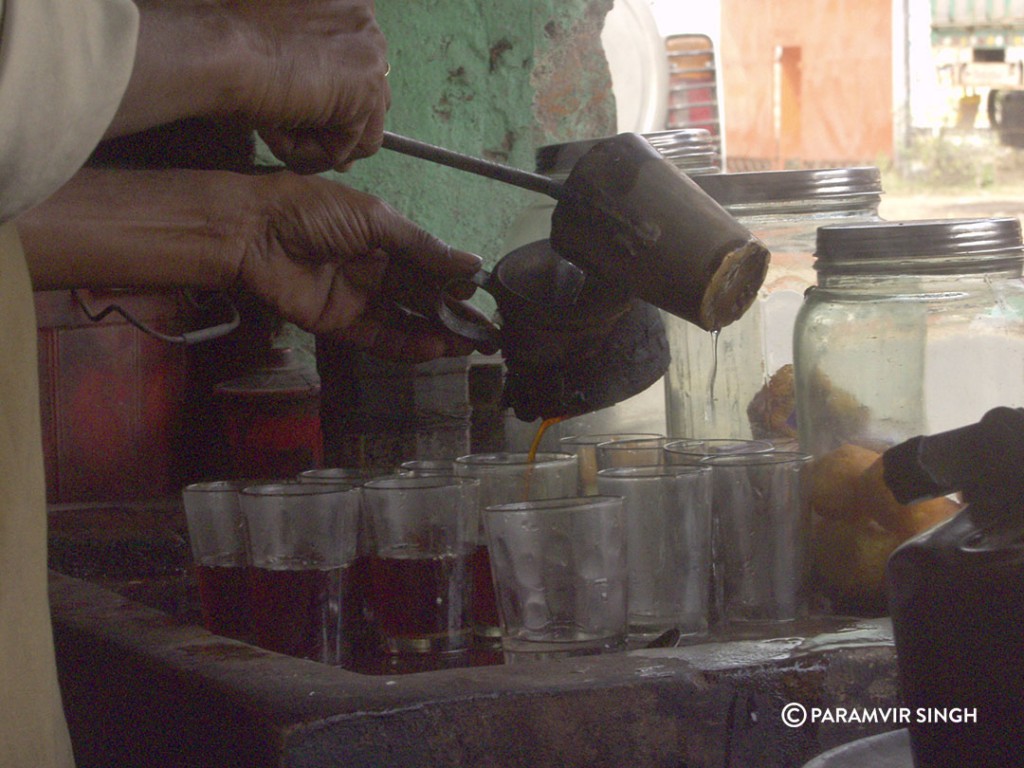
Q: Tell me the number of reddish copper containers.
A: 2